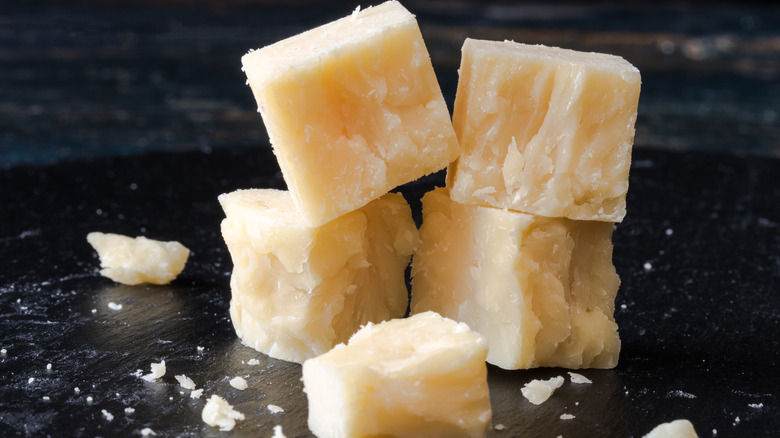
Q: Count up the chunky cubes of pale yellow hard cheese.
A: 5